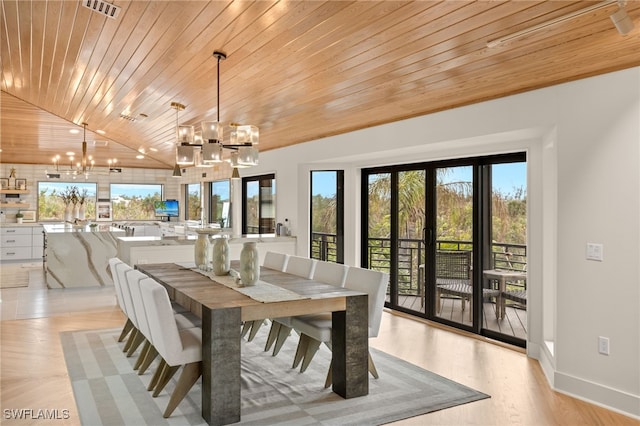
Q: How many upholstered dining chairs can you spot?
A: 8